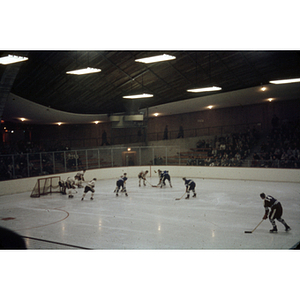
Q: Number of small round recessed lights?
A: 7